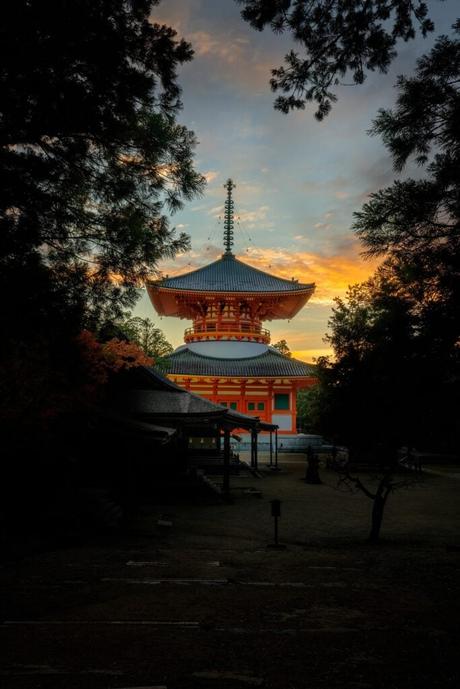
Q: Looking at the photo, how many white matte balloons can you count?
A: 0